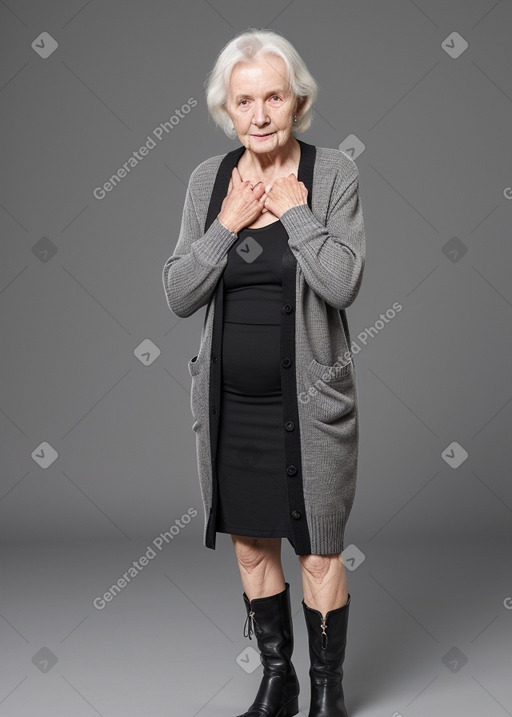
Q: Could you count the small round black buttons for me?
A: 5